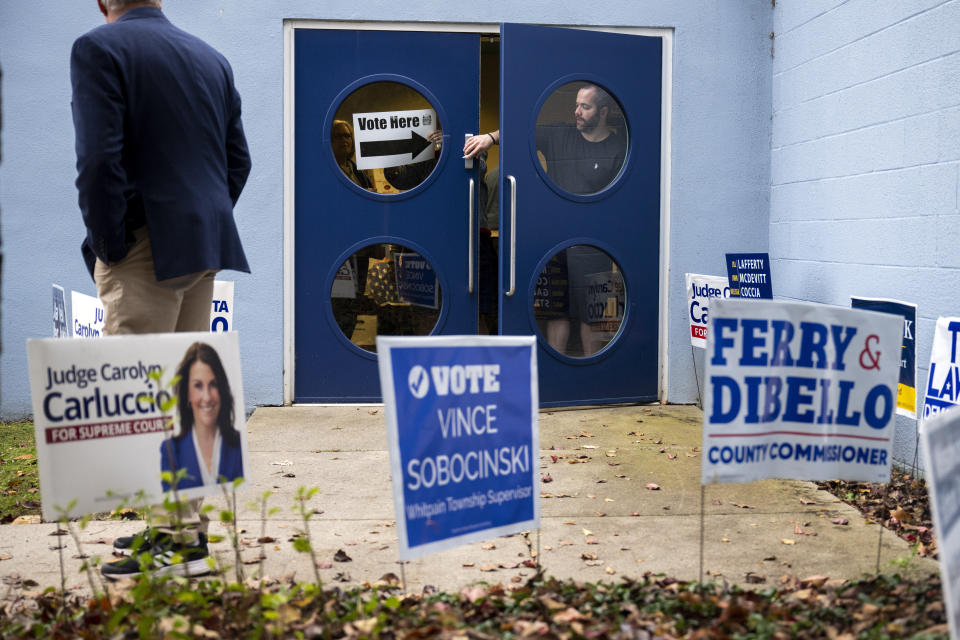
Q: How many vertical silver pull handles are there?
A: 2